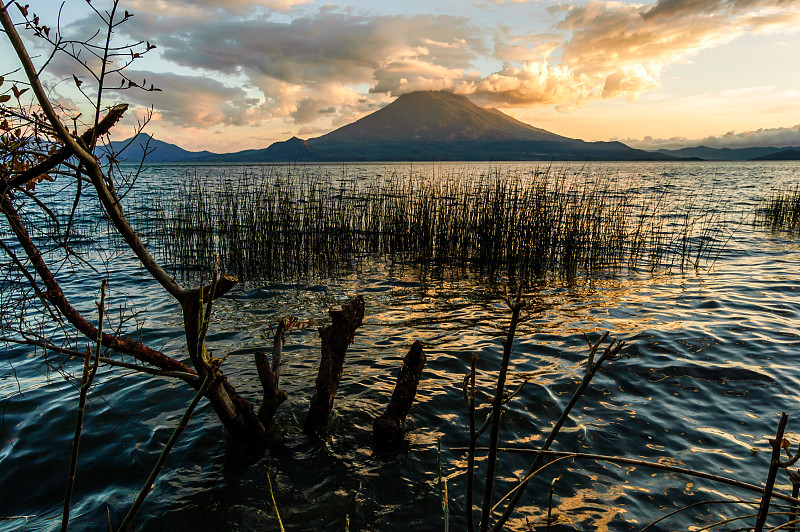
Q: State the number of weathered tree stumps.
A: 3